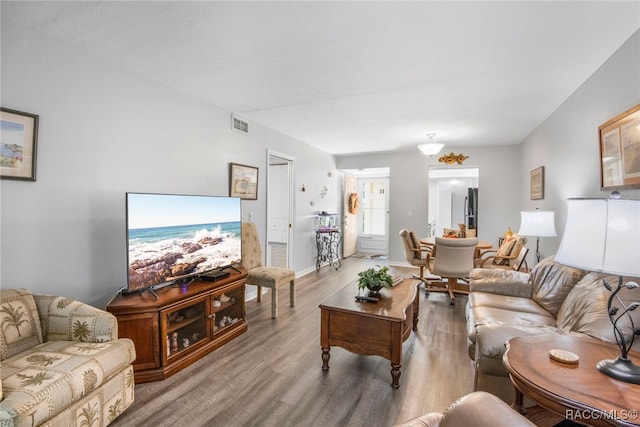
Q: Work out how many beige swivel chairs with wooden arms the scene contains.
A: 3